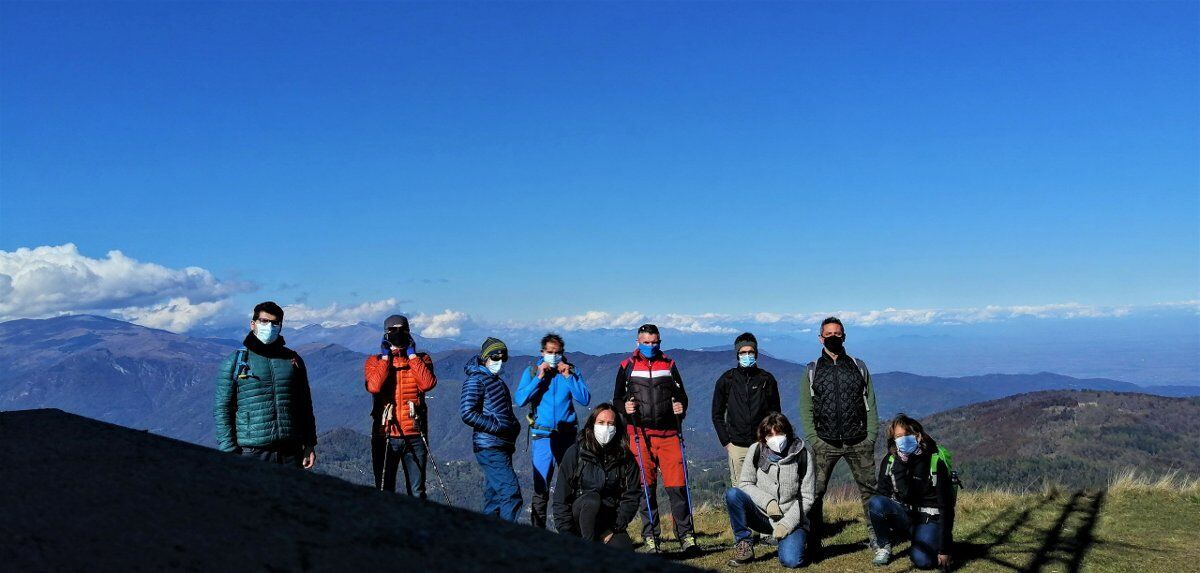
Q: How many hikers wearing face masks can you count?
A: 10